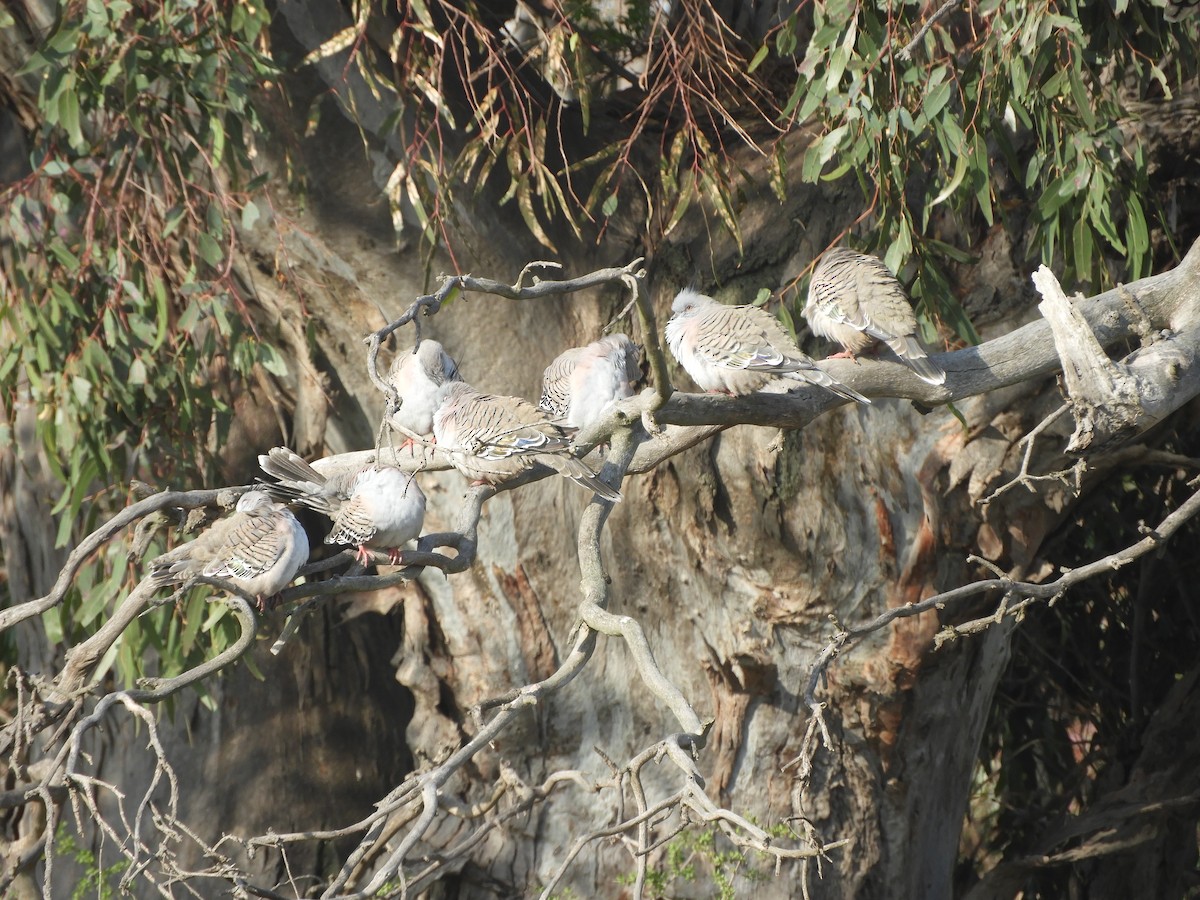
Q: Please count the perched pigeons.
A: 7